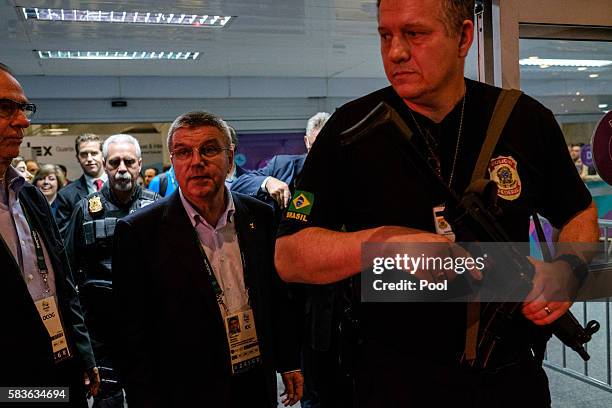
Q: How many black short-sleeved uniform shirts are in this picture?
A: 1